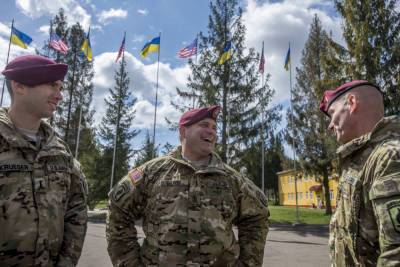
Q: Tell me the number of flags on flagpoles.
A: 9